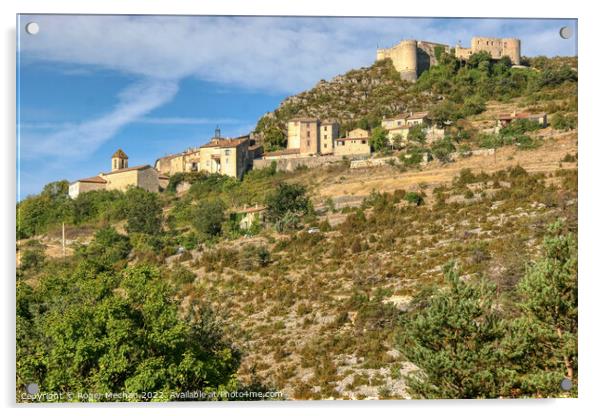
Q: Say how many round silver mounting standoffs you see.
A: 4